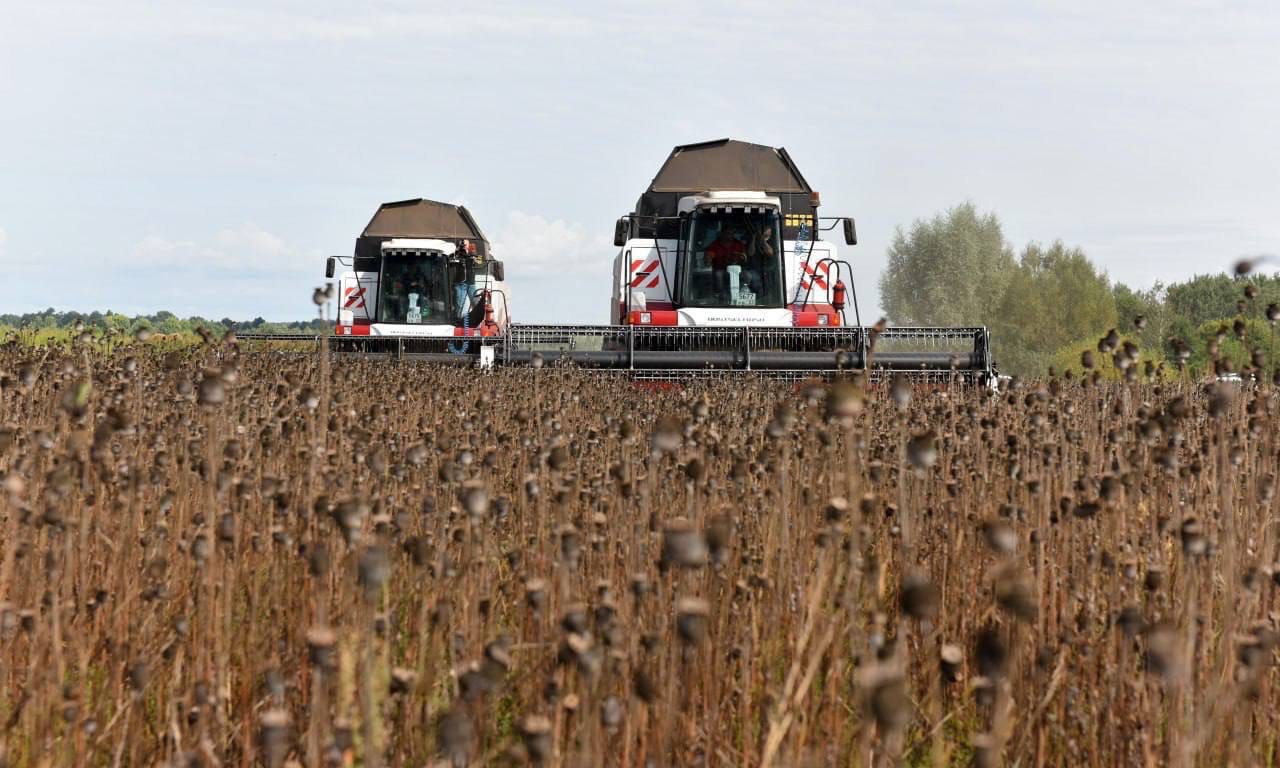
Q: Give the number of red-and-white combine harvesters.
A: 2